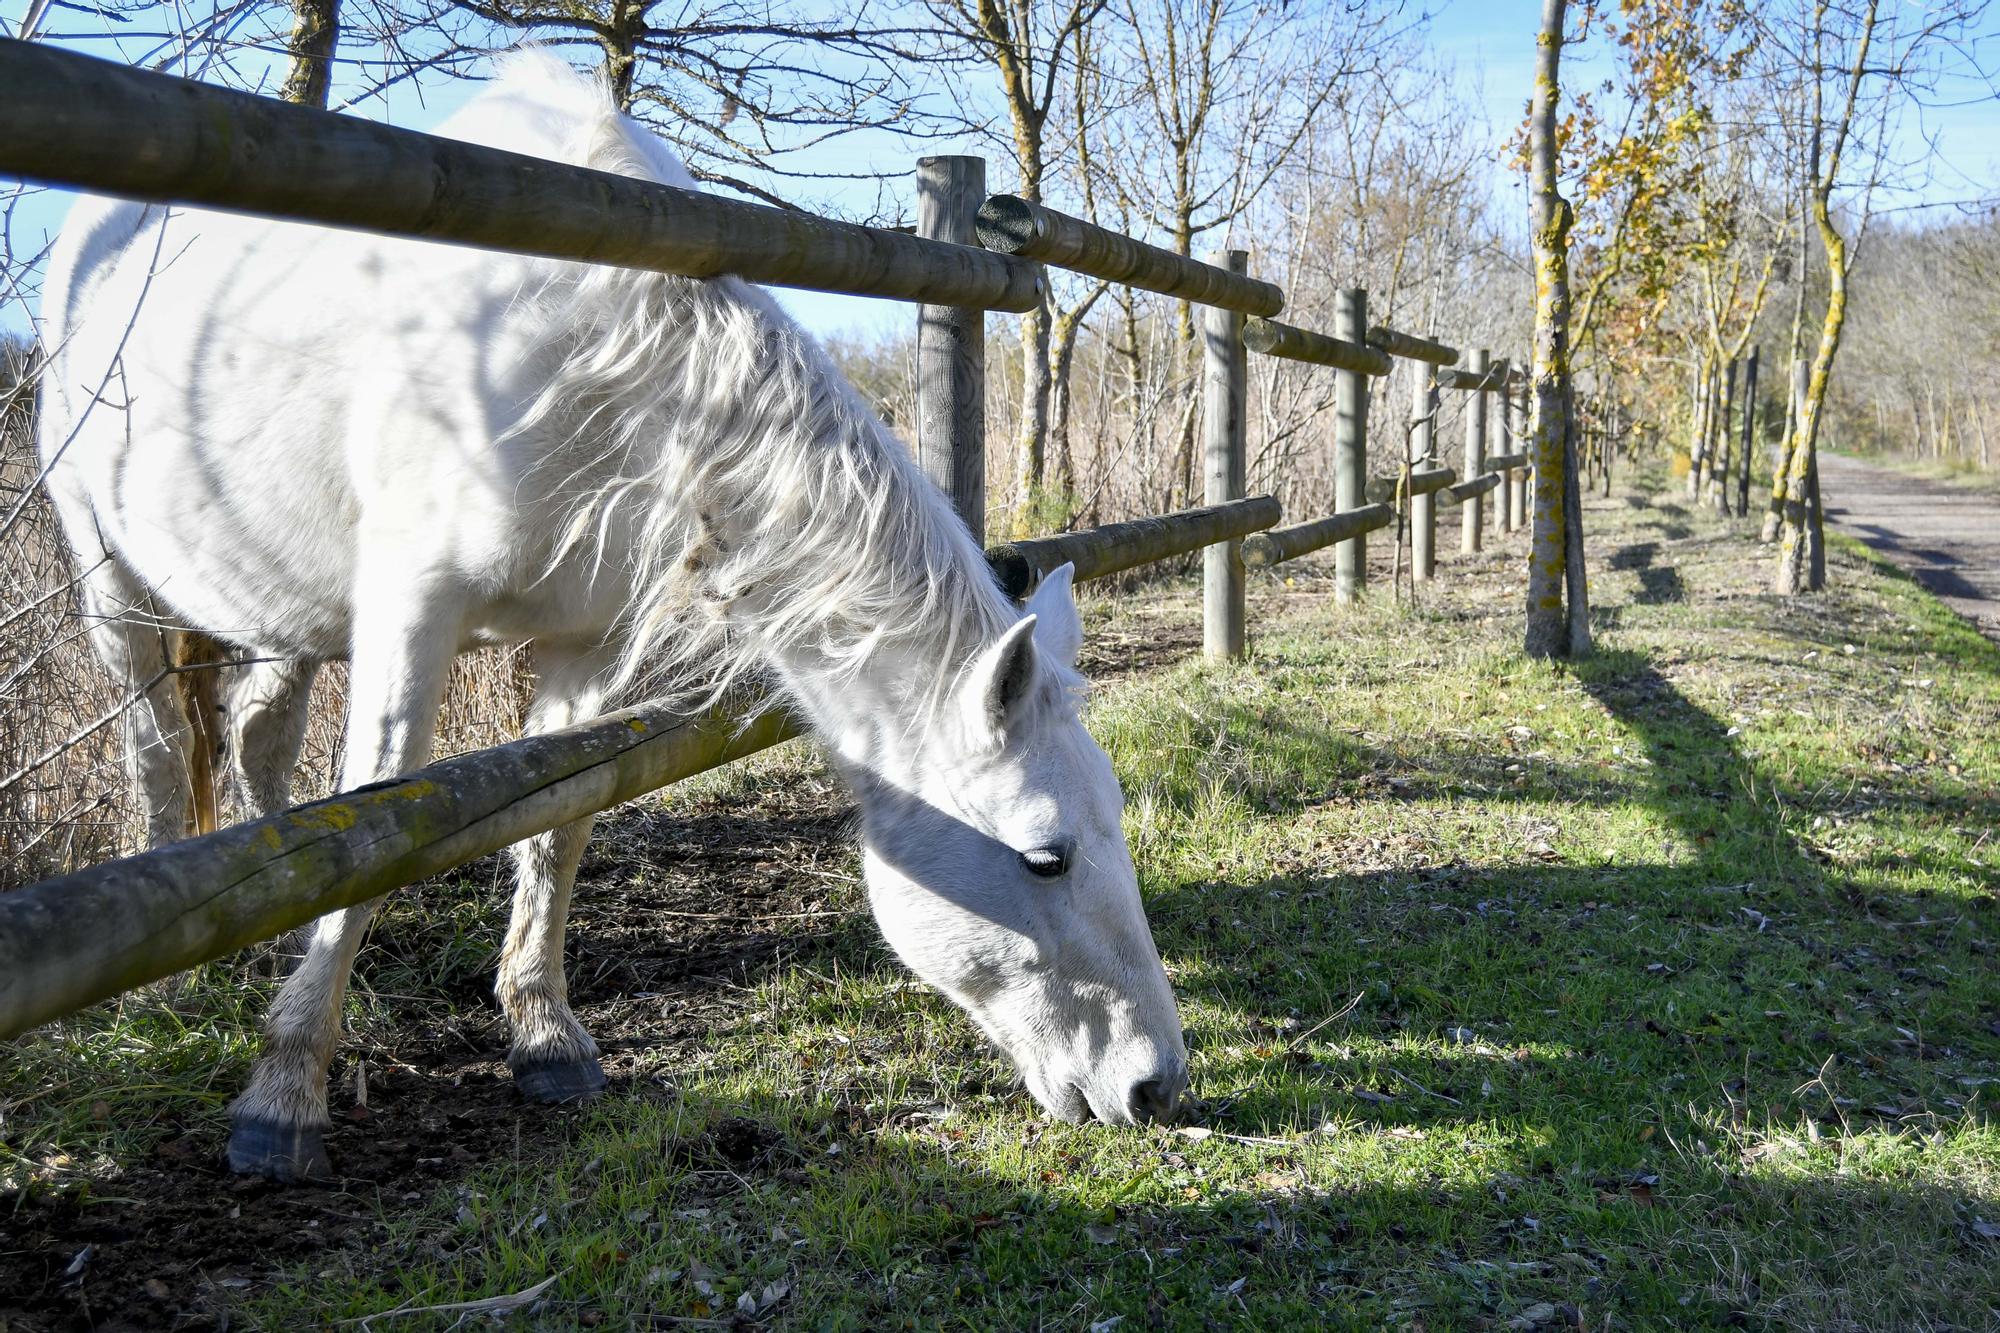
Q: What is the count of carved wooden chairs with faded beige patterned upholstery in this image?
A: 0